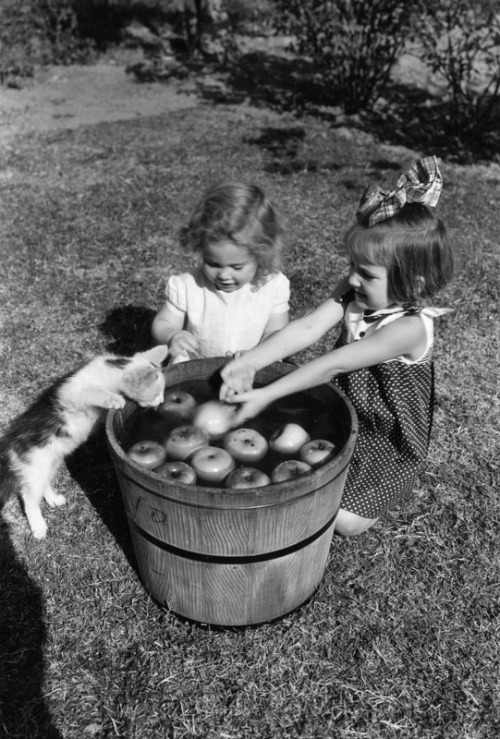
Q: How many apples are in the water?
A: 11